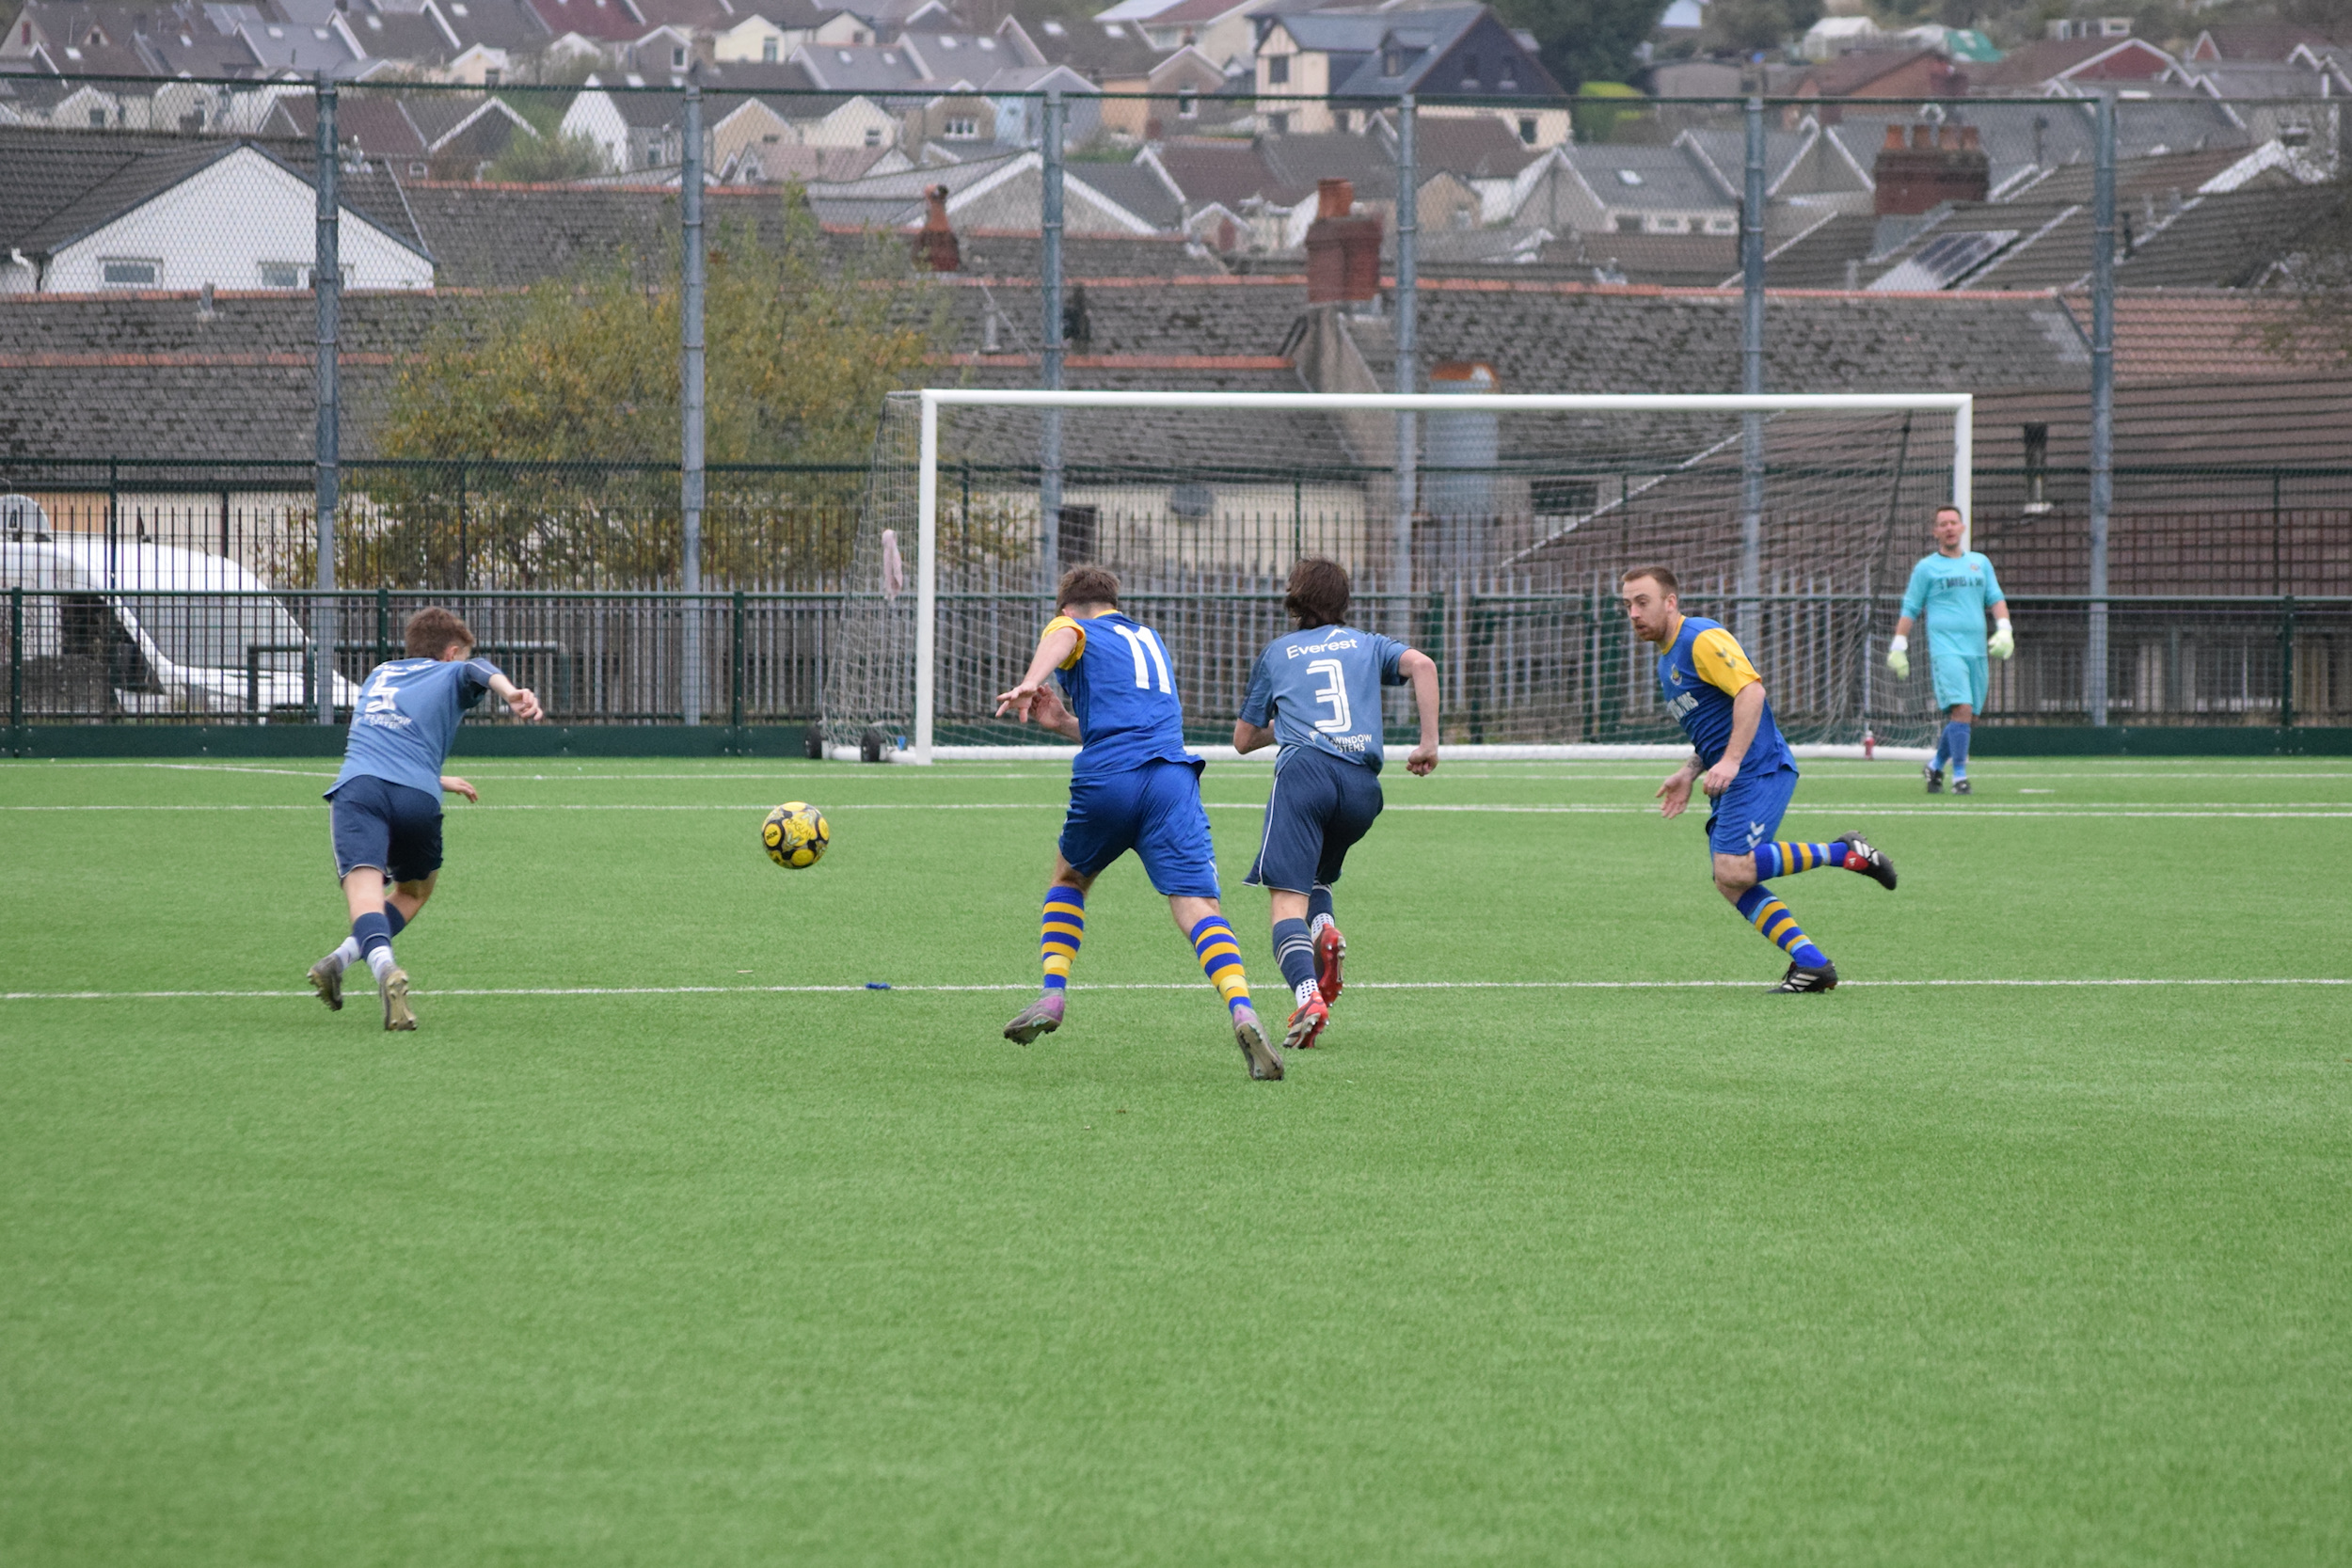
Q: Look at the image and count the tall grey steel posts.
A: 6